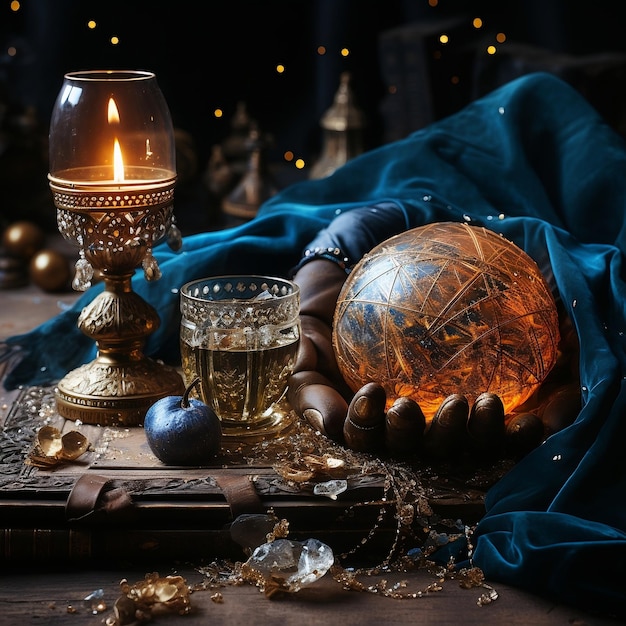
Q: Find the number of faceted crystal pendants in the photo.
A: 3